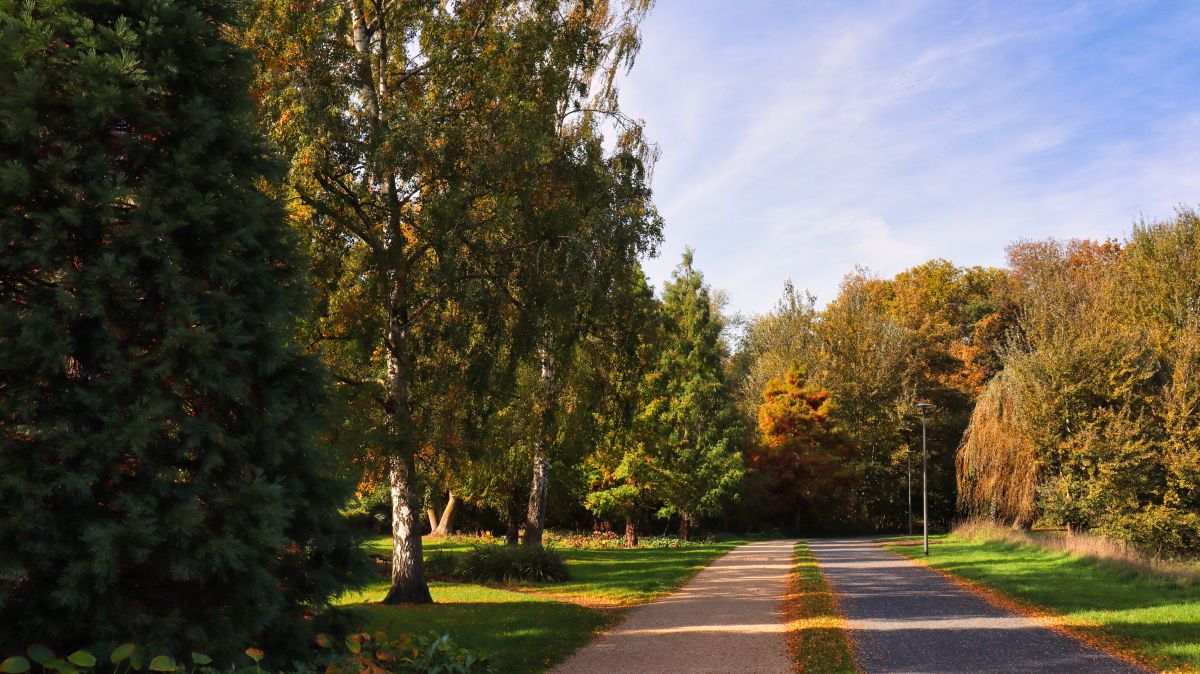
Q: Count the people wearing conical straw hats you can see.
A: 0